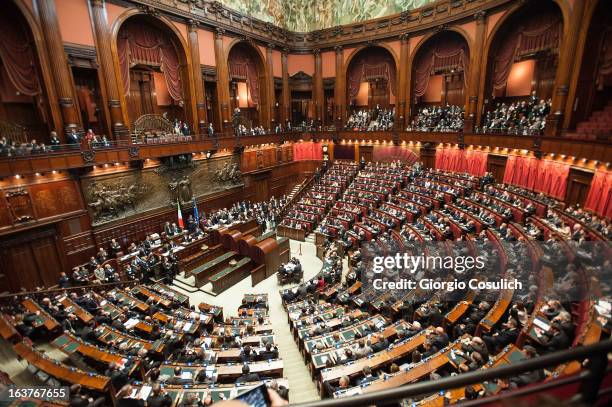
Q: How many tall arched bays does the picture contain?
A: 7